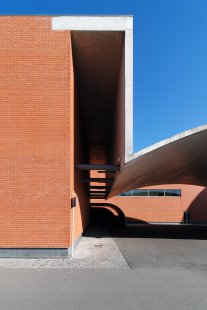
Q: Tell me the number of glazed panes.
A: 4